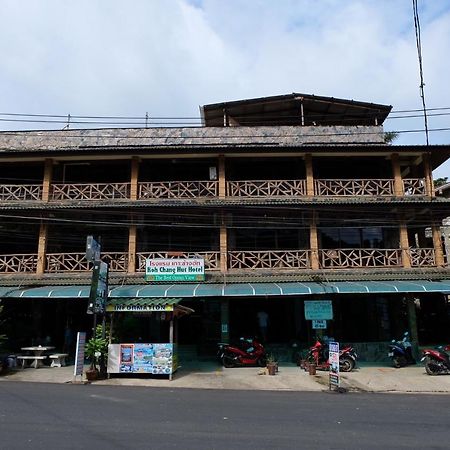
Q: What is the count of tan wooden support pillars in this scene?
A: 12